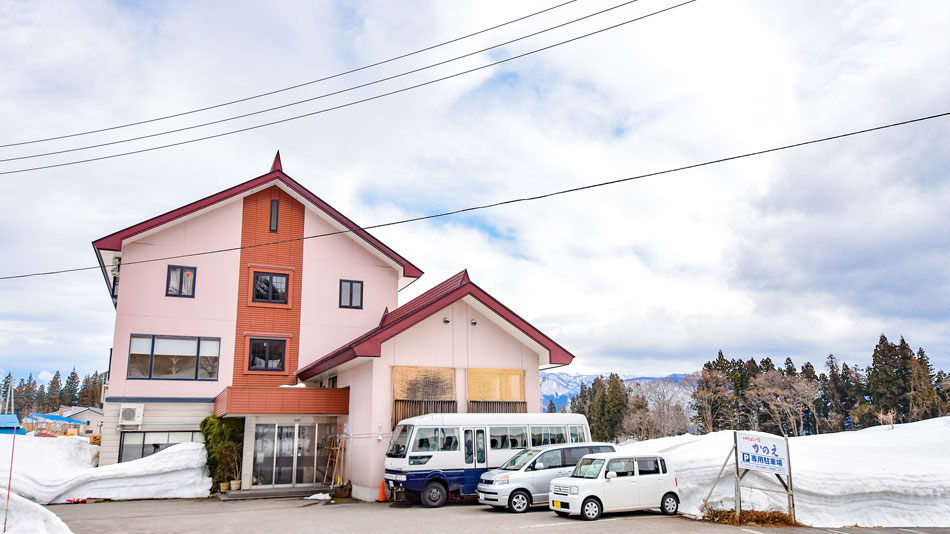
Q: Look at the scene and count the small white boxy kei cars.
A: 1